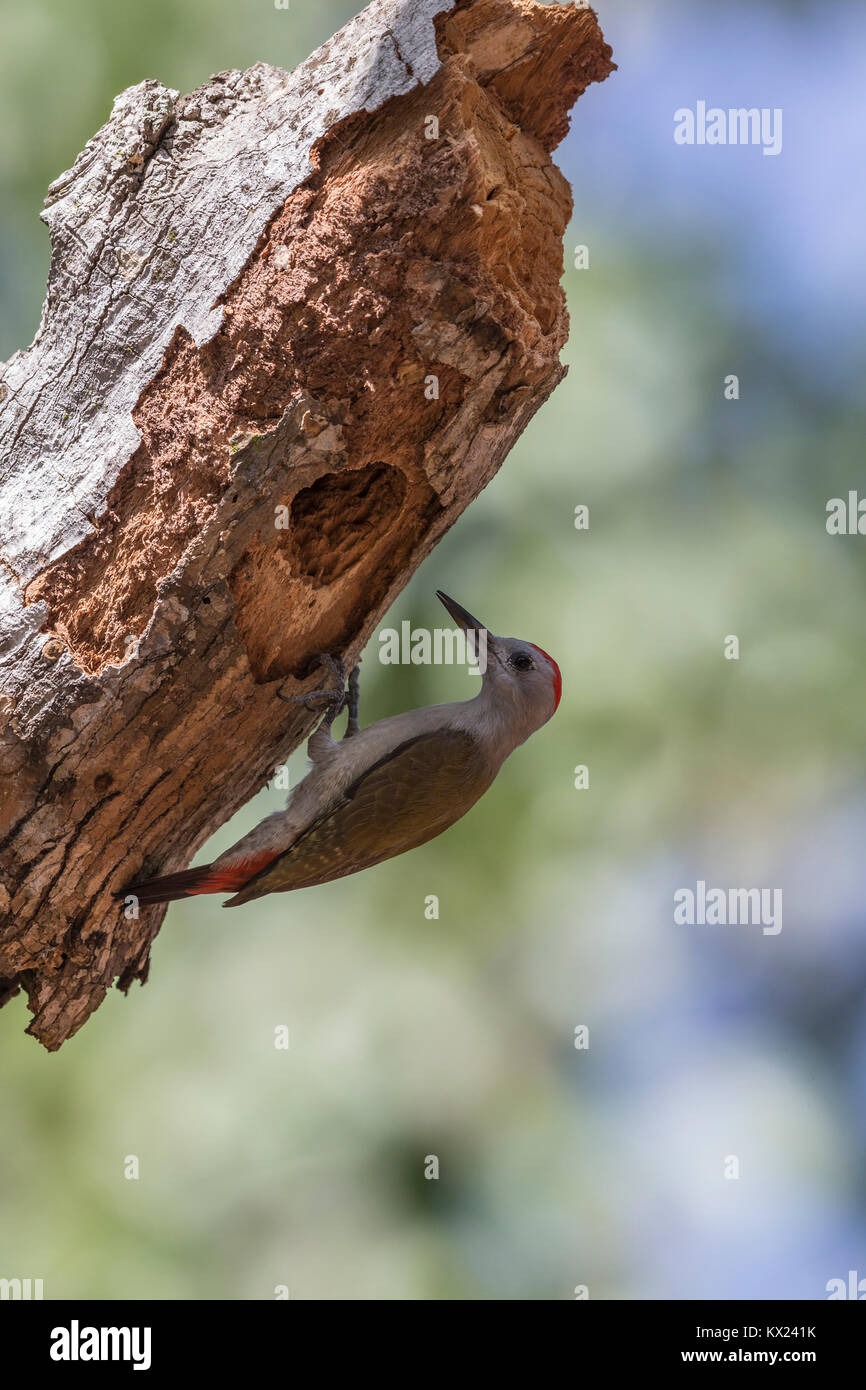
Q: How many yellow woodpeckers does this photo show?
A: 0